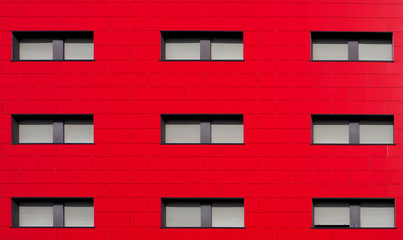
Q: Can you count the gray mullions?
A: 9